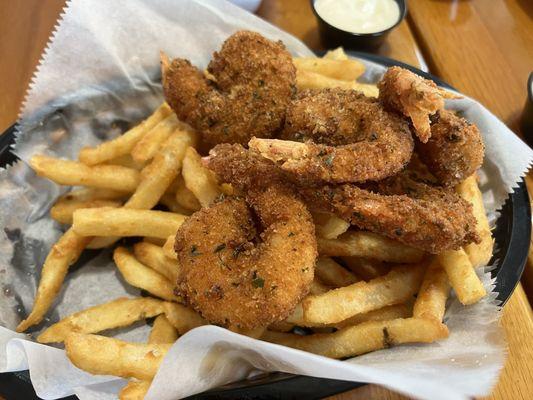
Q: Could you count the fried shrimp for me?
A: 5